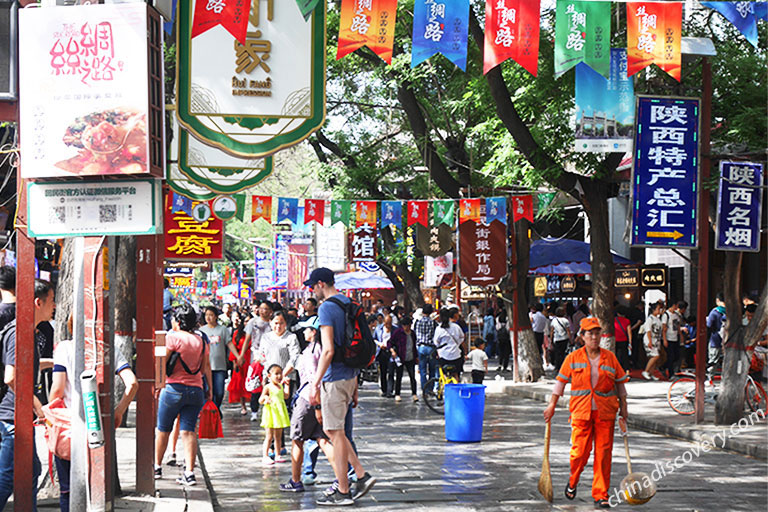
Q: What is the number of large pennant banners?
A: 8